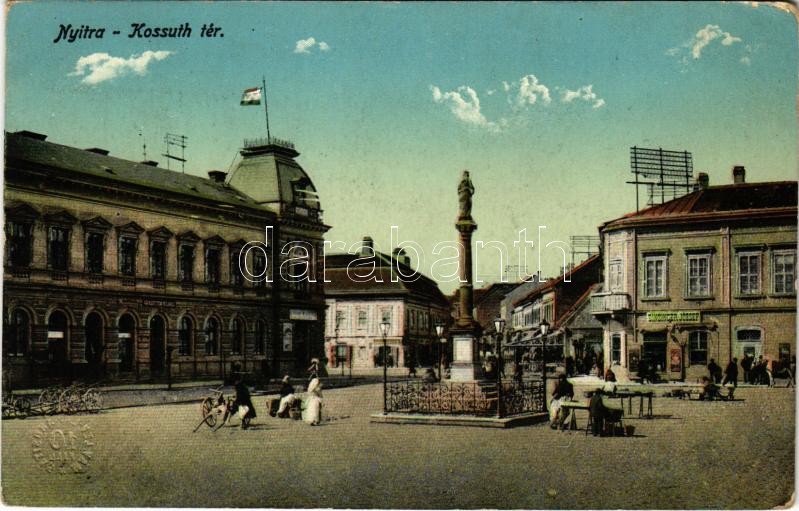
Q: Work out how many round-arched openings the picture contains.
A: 9